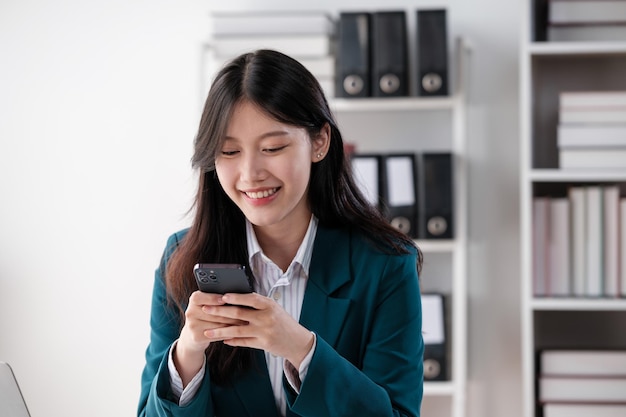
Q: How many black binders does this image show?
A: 7